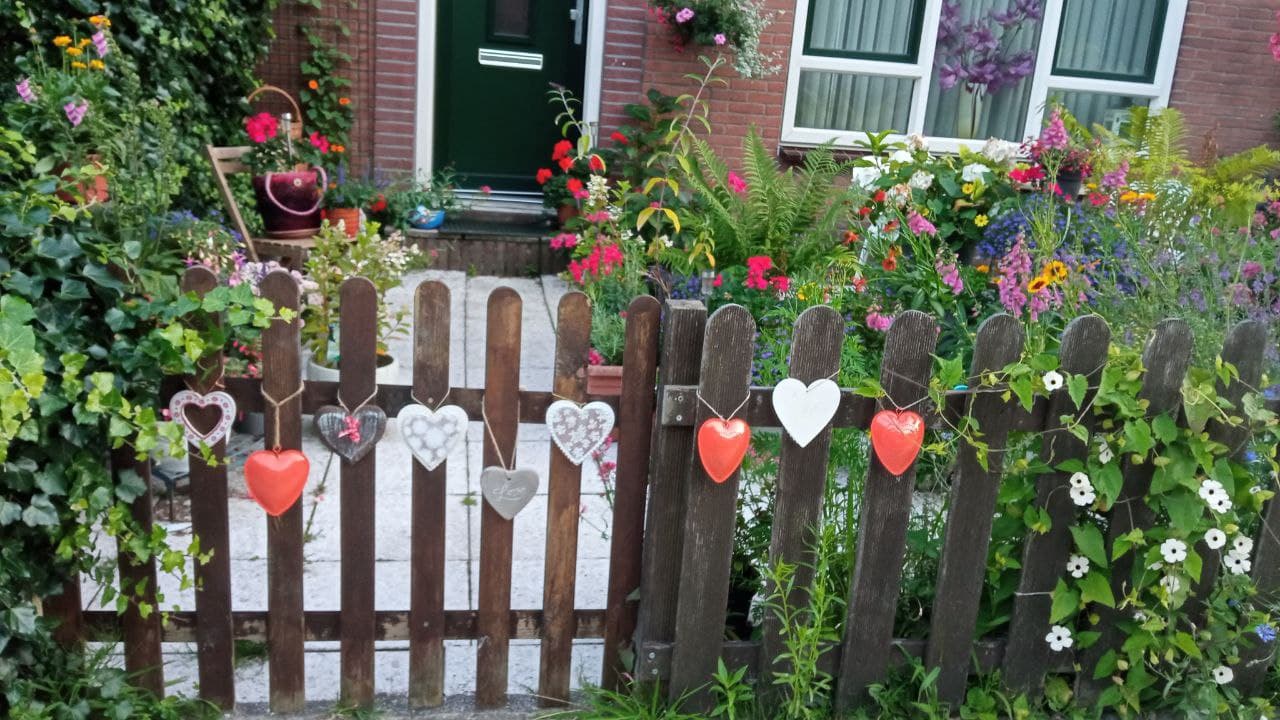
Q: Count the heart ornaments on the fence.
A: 9